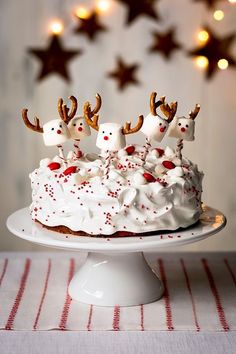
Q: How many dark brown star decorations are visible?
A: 7